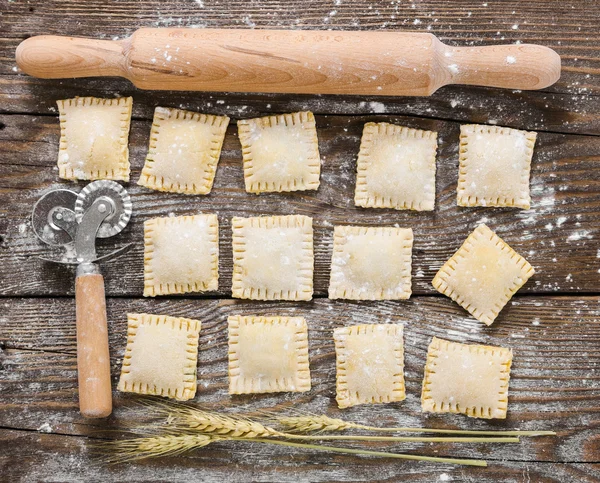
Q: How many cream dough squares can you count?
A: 13